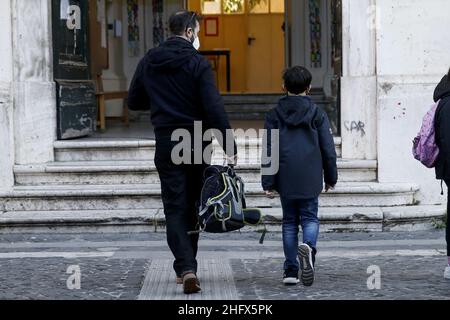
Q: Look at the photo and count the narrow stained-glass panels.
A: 3